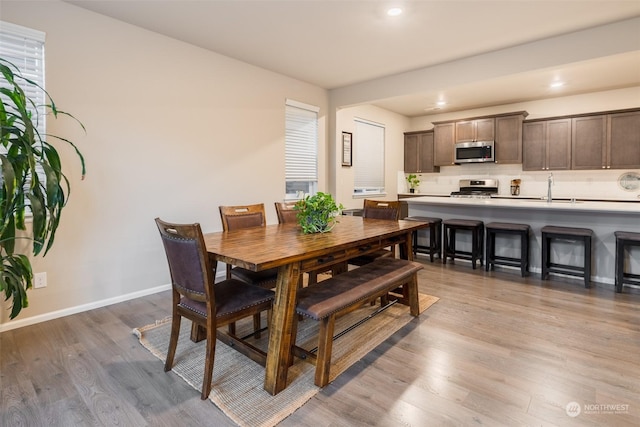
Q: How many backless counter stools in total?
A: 5